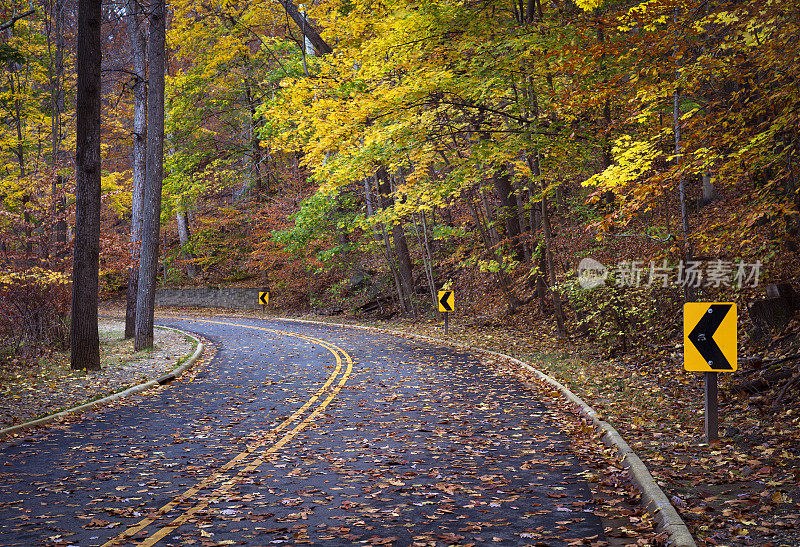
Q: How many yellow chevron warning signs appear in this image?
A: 3